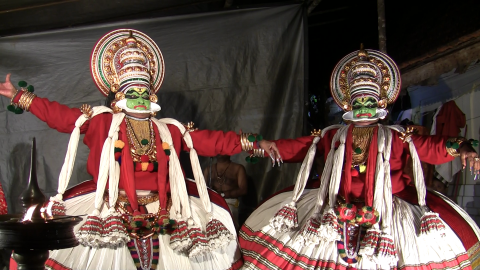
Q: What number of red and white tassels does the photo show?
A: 12